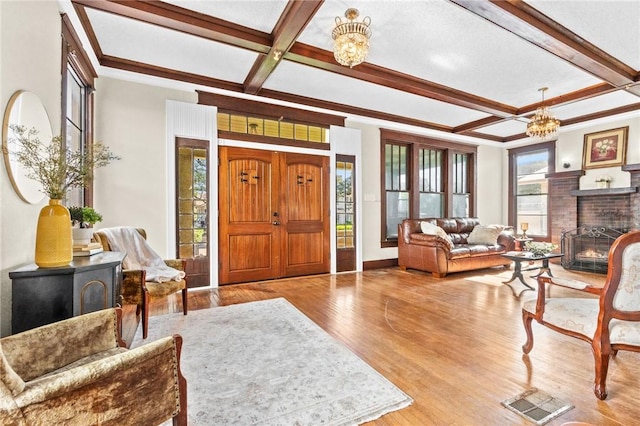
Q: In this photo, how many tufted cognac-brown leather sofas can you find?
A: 1